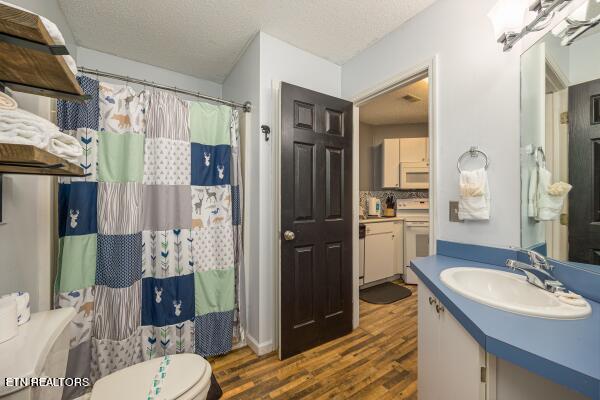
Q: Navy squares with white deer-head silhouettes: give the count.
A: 3